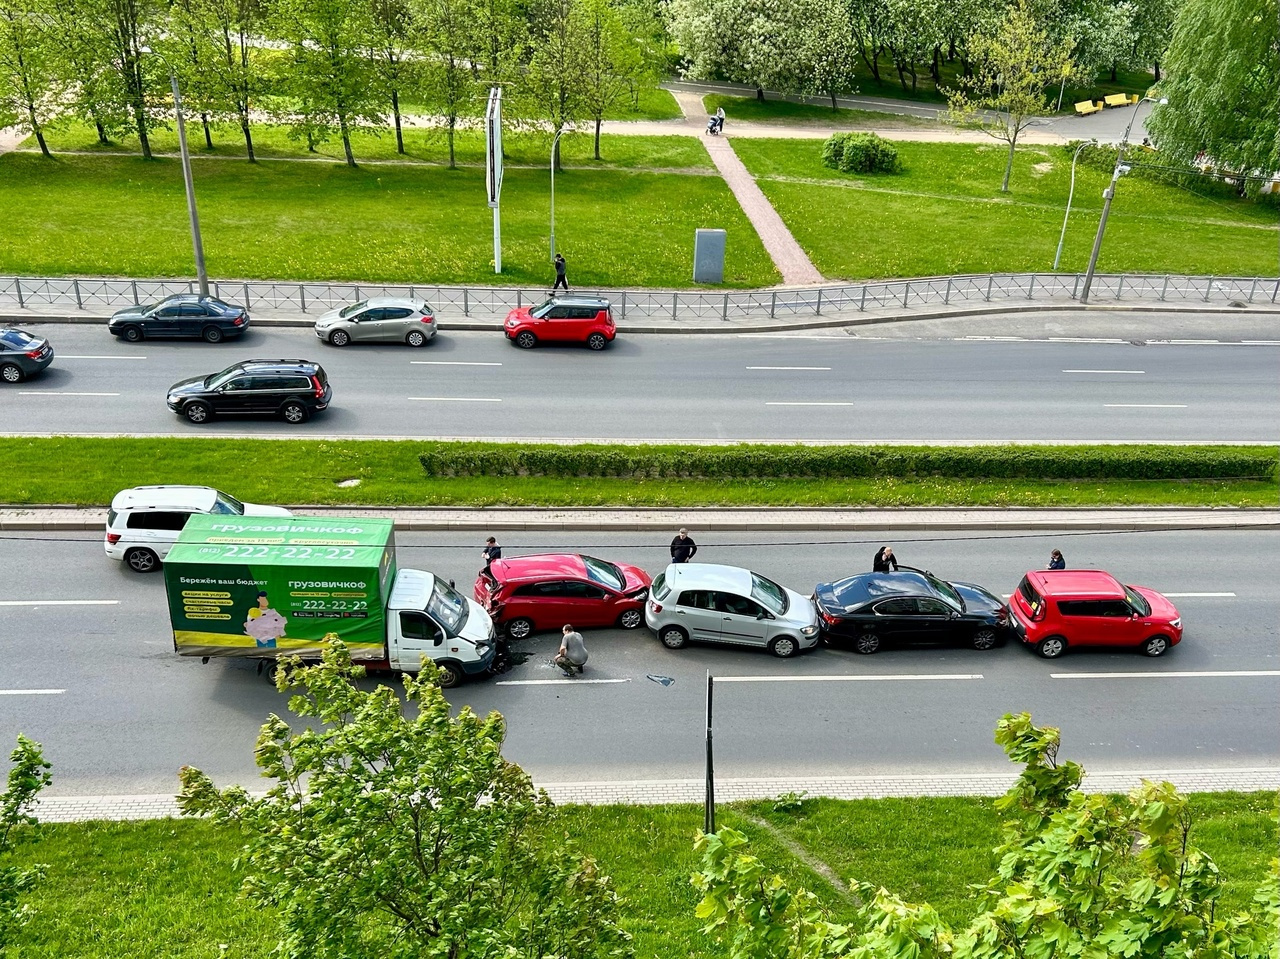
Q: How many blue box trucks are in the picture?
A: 0